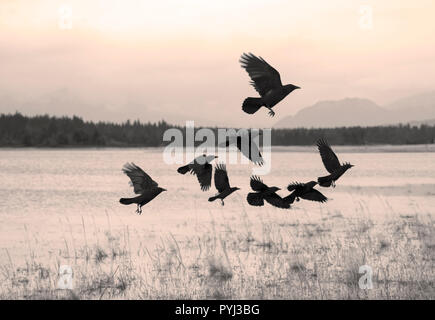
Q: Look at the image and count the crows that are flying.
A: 8